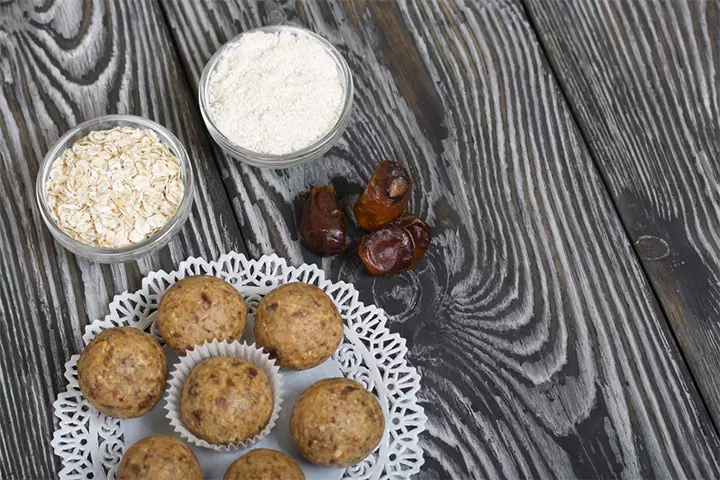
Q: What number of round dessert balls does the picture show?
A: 7